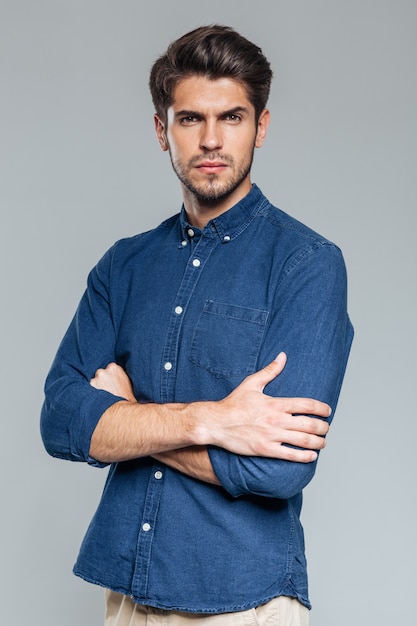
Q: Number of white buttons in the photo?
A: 8